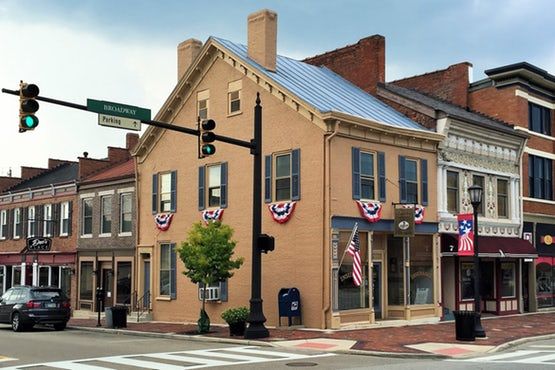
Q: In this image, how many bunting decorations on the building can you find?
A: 5